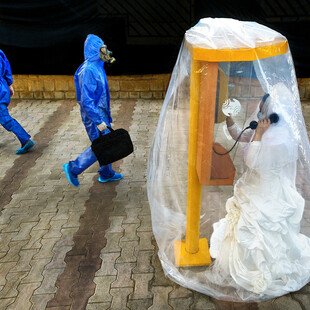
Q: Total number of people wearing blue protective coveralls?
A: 2